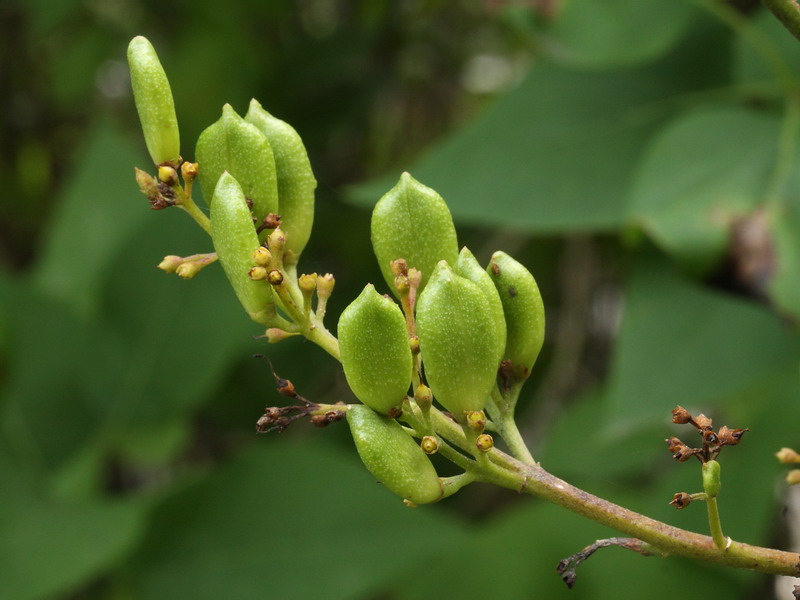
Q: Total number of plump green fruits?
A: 10